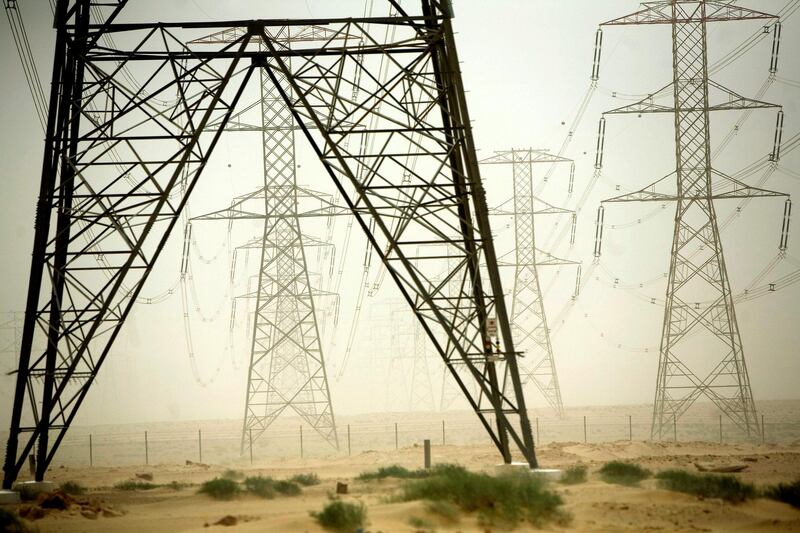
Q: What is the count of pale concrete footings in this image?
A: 4